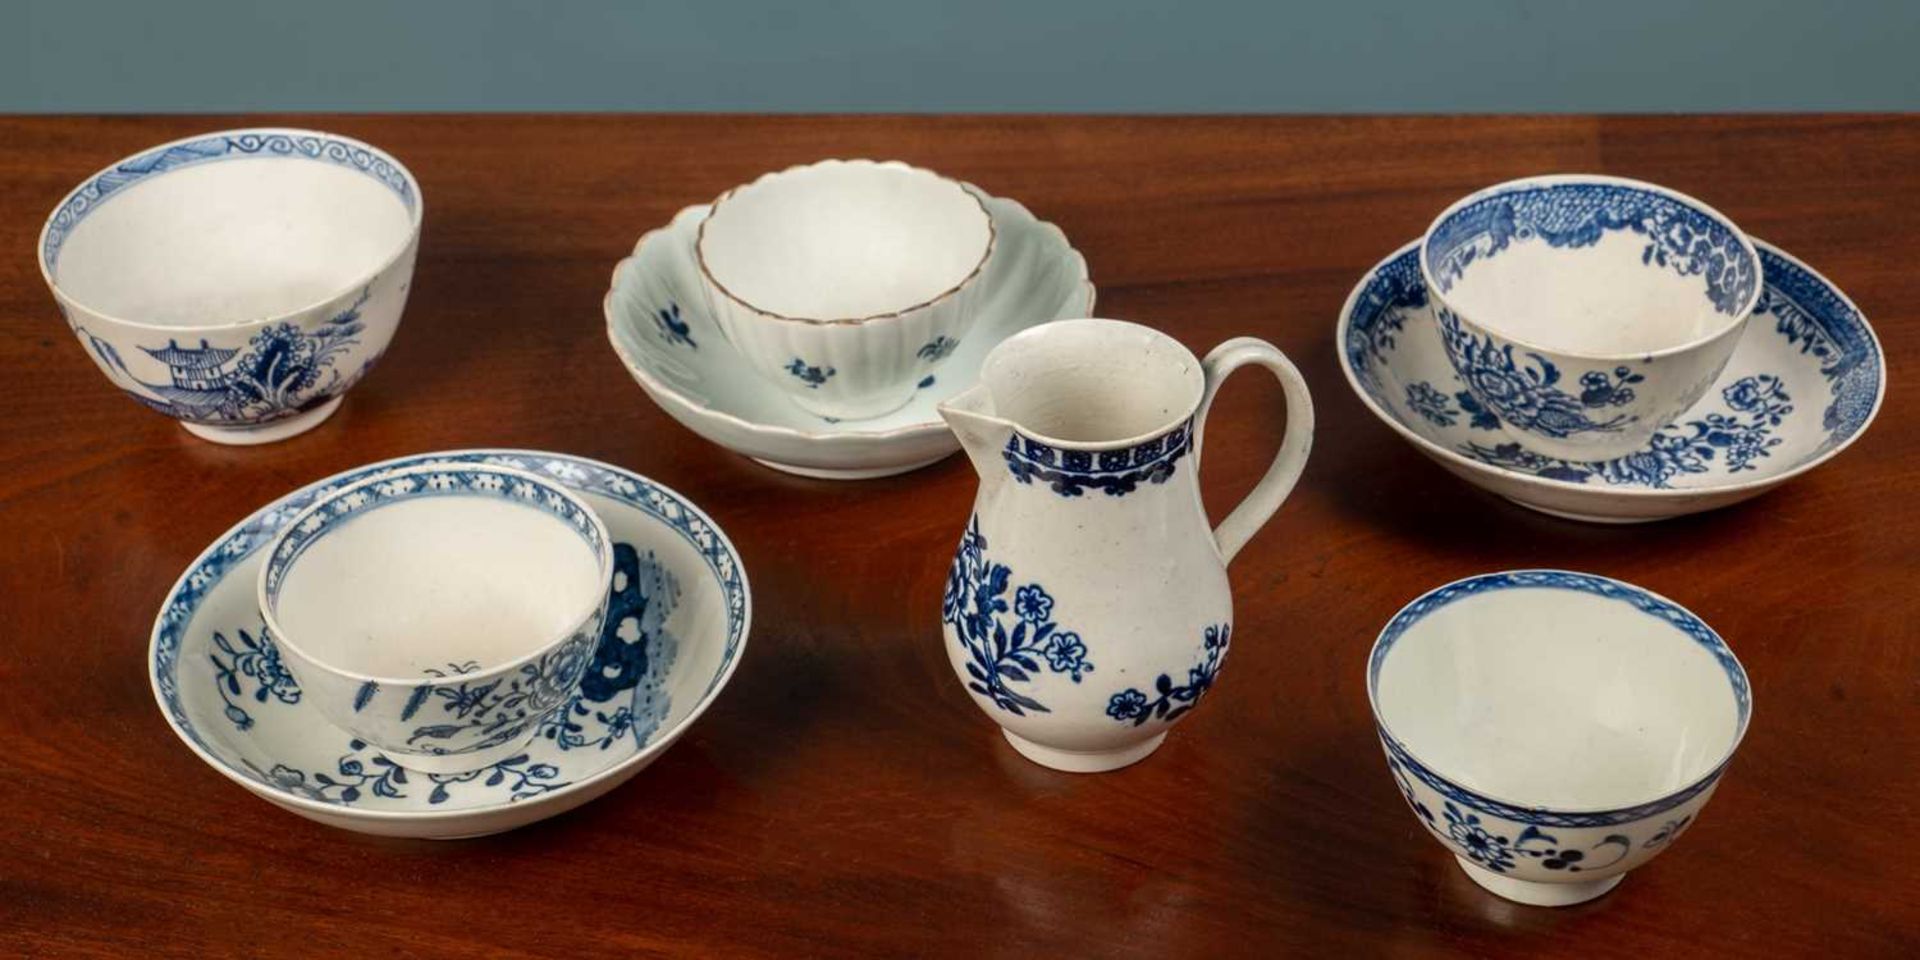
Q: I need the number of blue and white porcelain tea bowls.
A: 5